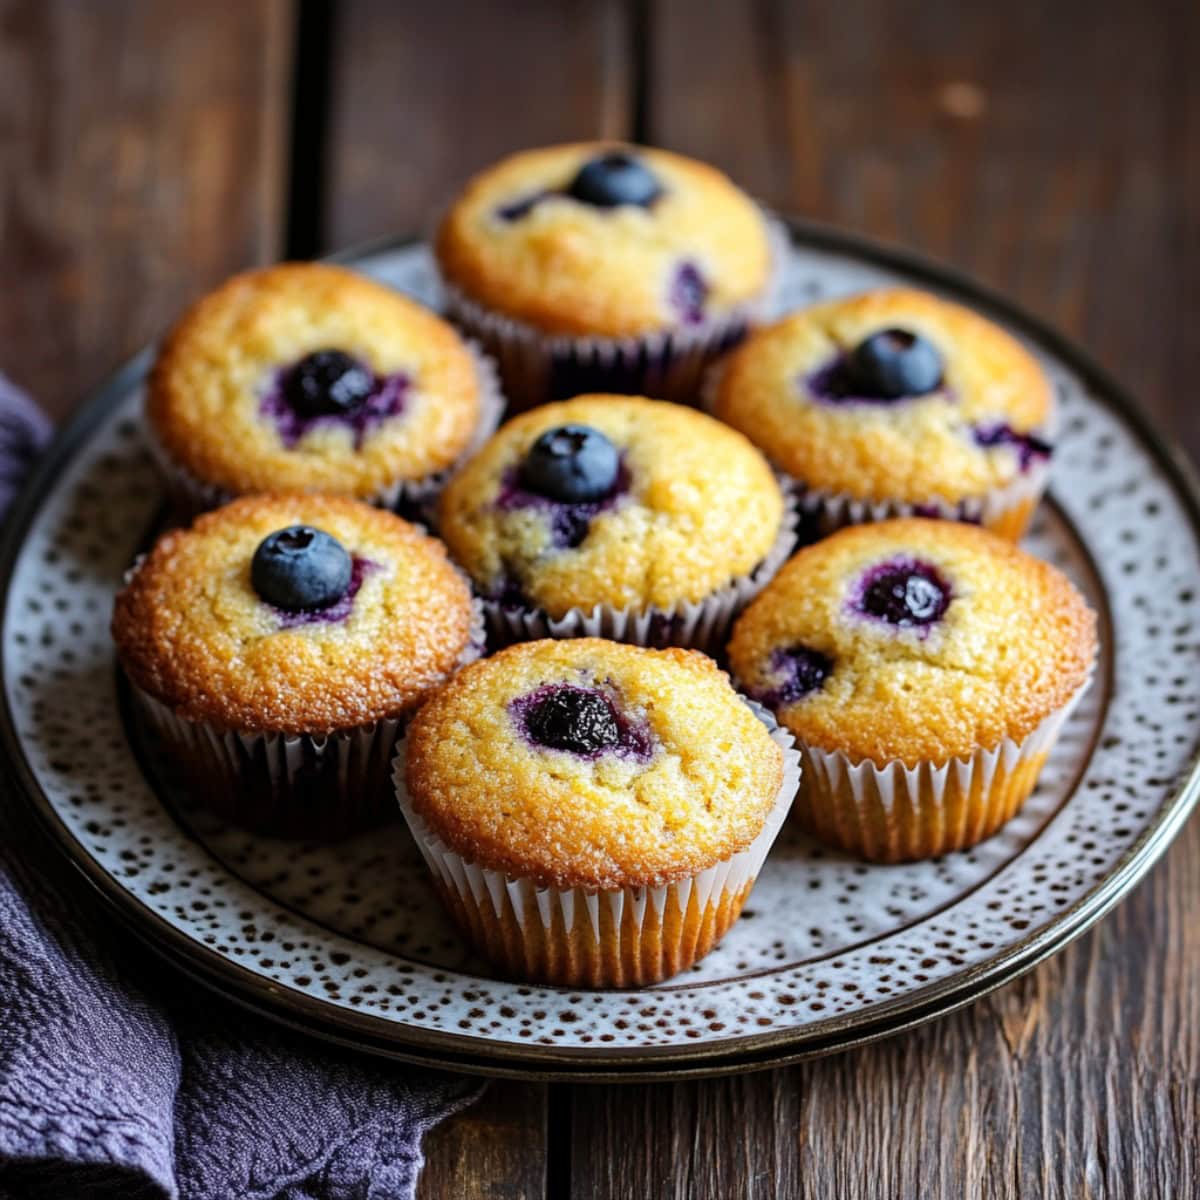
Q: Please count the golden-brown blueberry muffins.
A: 7